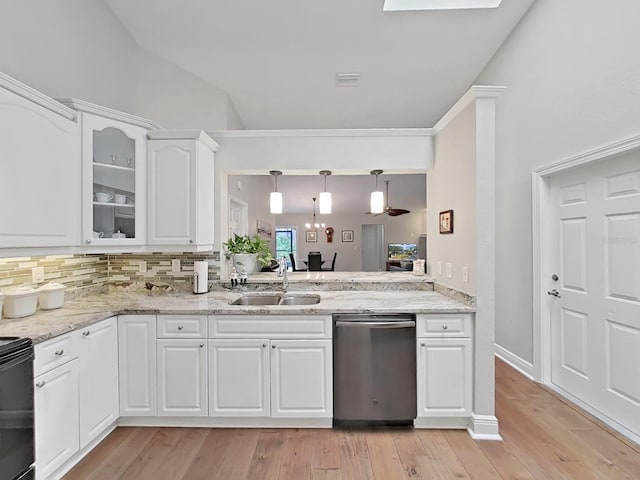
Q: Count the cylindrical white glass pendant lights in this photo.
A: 3